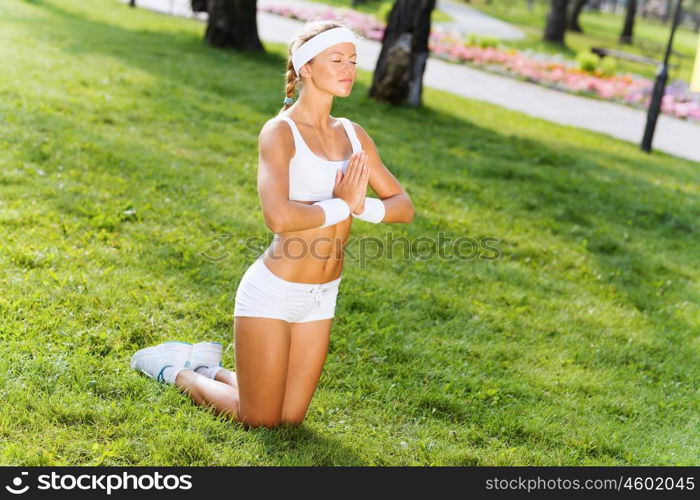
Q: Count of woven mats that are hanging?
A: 0